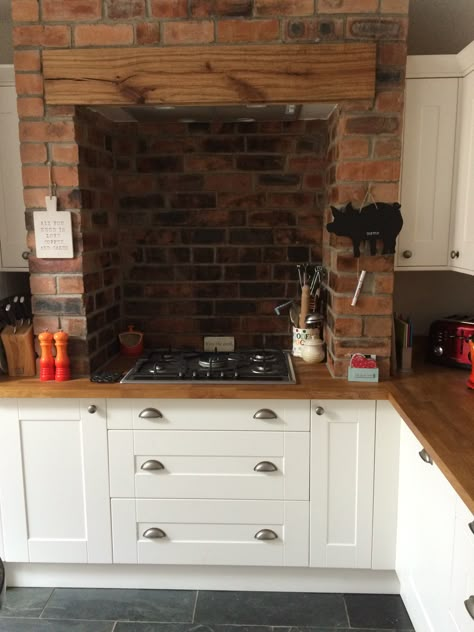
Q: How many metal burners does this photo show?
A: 5